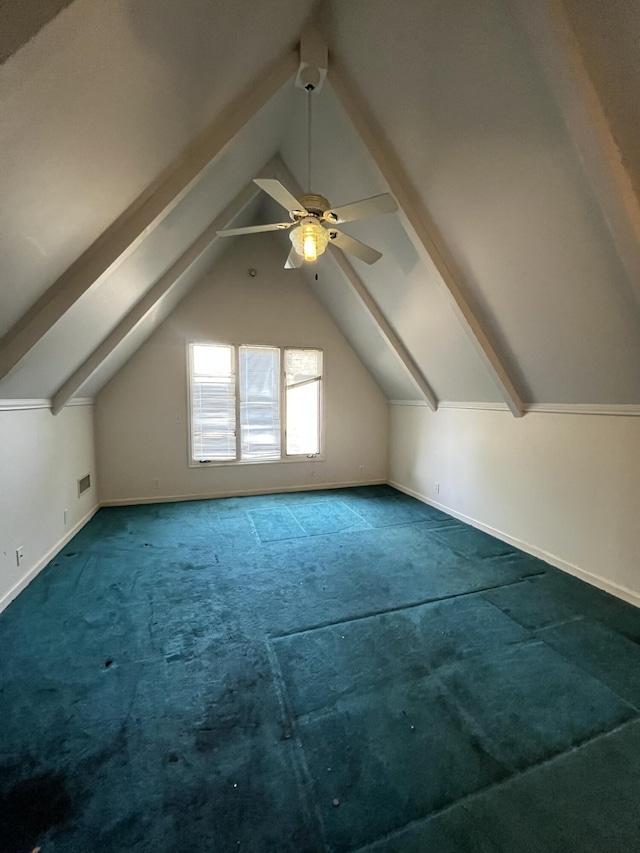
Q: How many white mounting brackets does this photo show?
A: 1